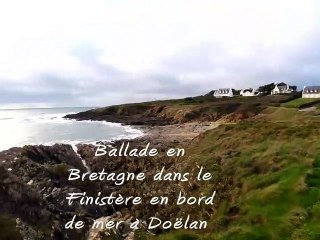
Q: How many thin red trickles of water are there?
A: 0